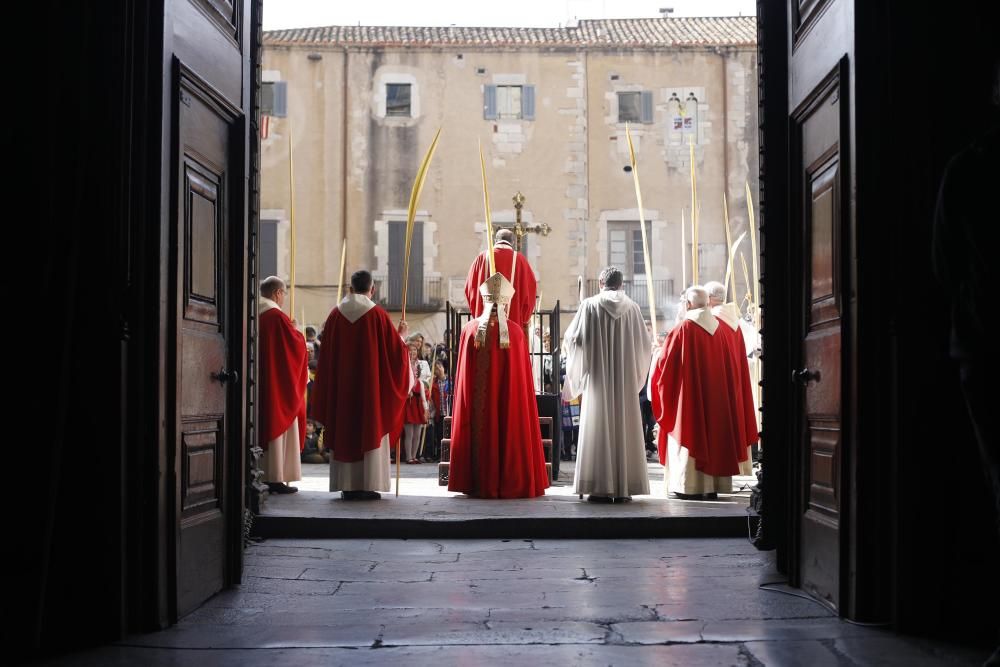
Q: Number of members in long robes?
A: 7